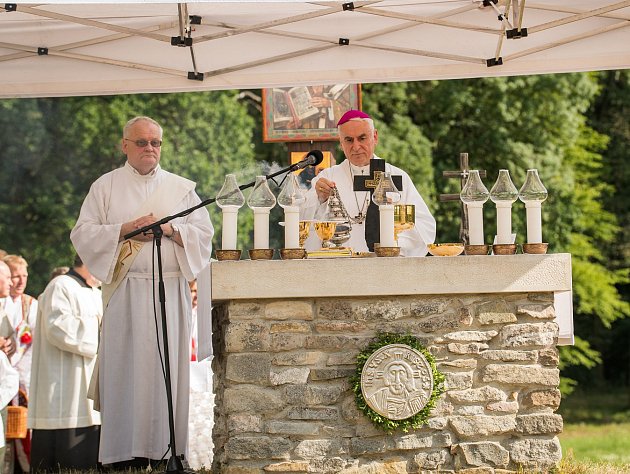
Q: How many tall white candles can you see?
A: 7